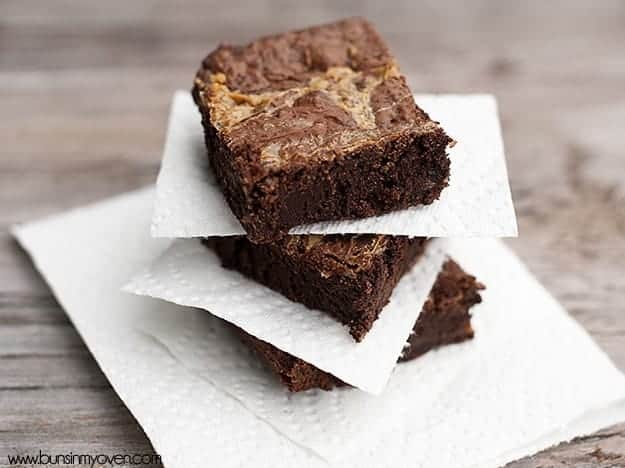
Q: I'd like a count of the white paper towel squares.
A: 3